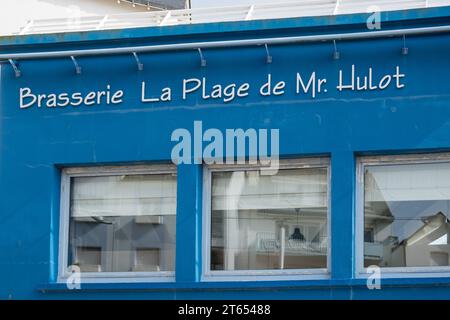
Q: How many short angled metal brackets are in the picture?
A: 7